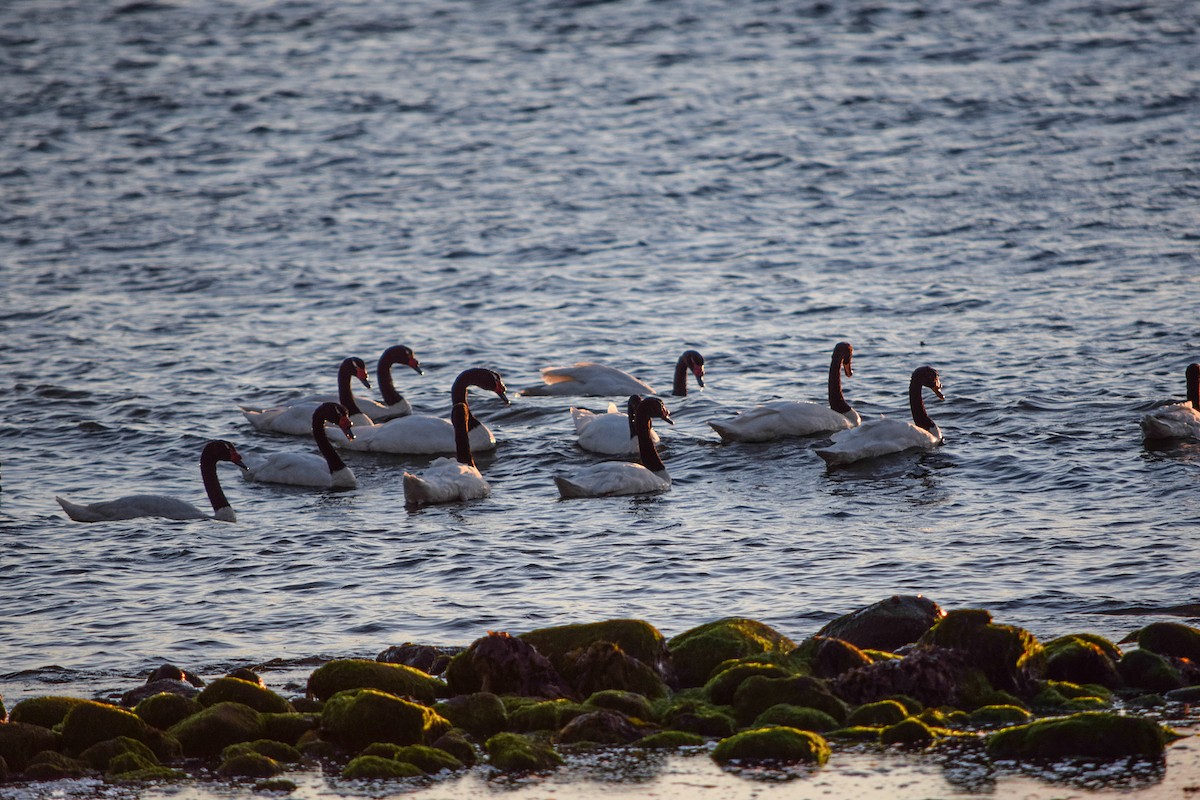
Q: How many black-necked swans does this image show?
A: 12